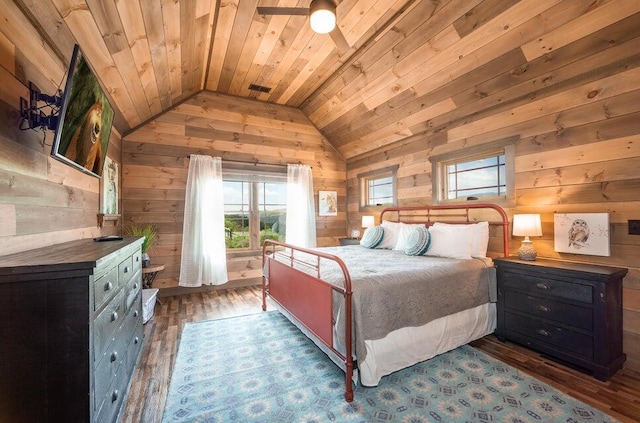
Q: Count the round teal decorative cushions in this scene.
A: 2